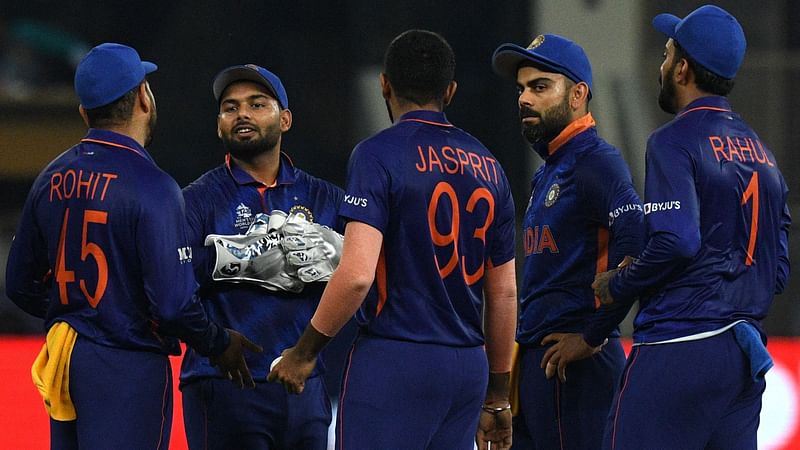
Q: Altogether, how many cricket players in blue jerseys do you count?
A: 5